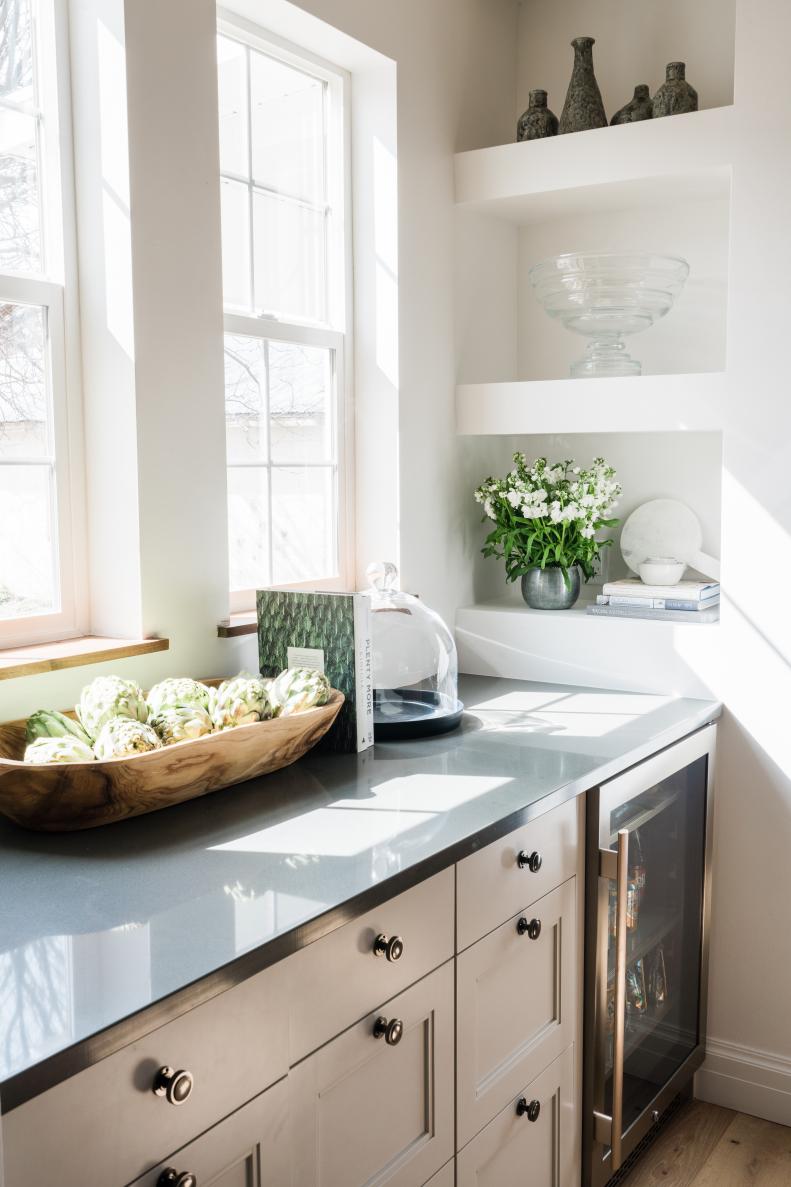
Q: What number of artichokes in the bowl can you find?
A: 8